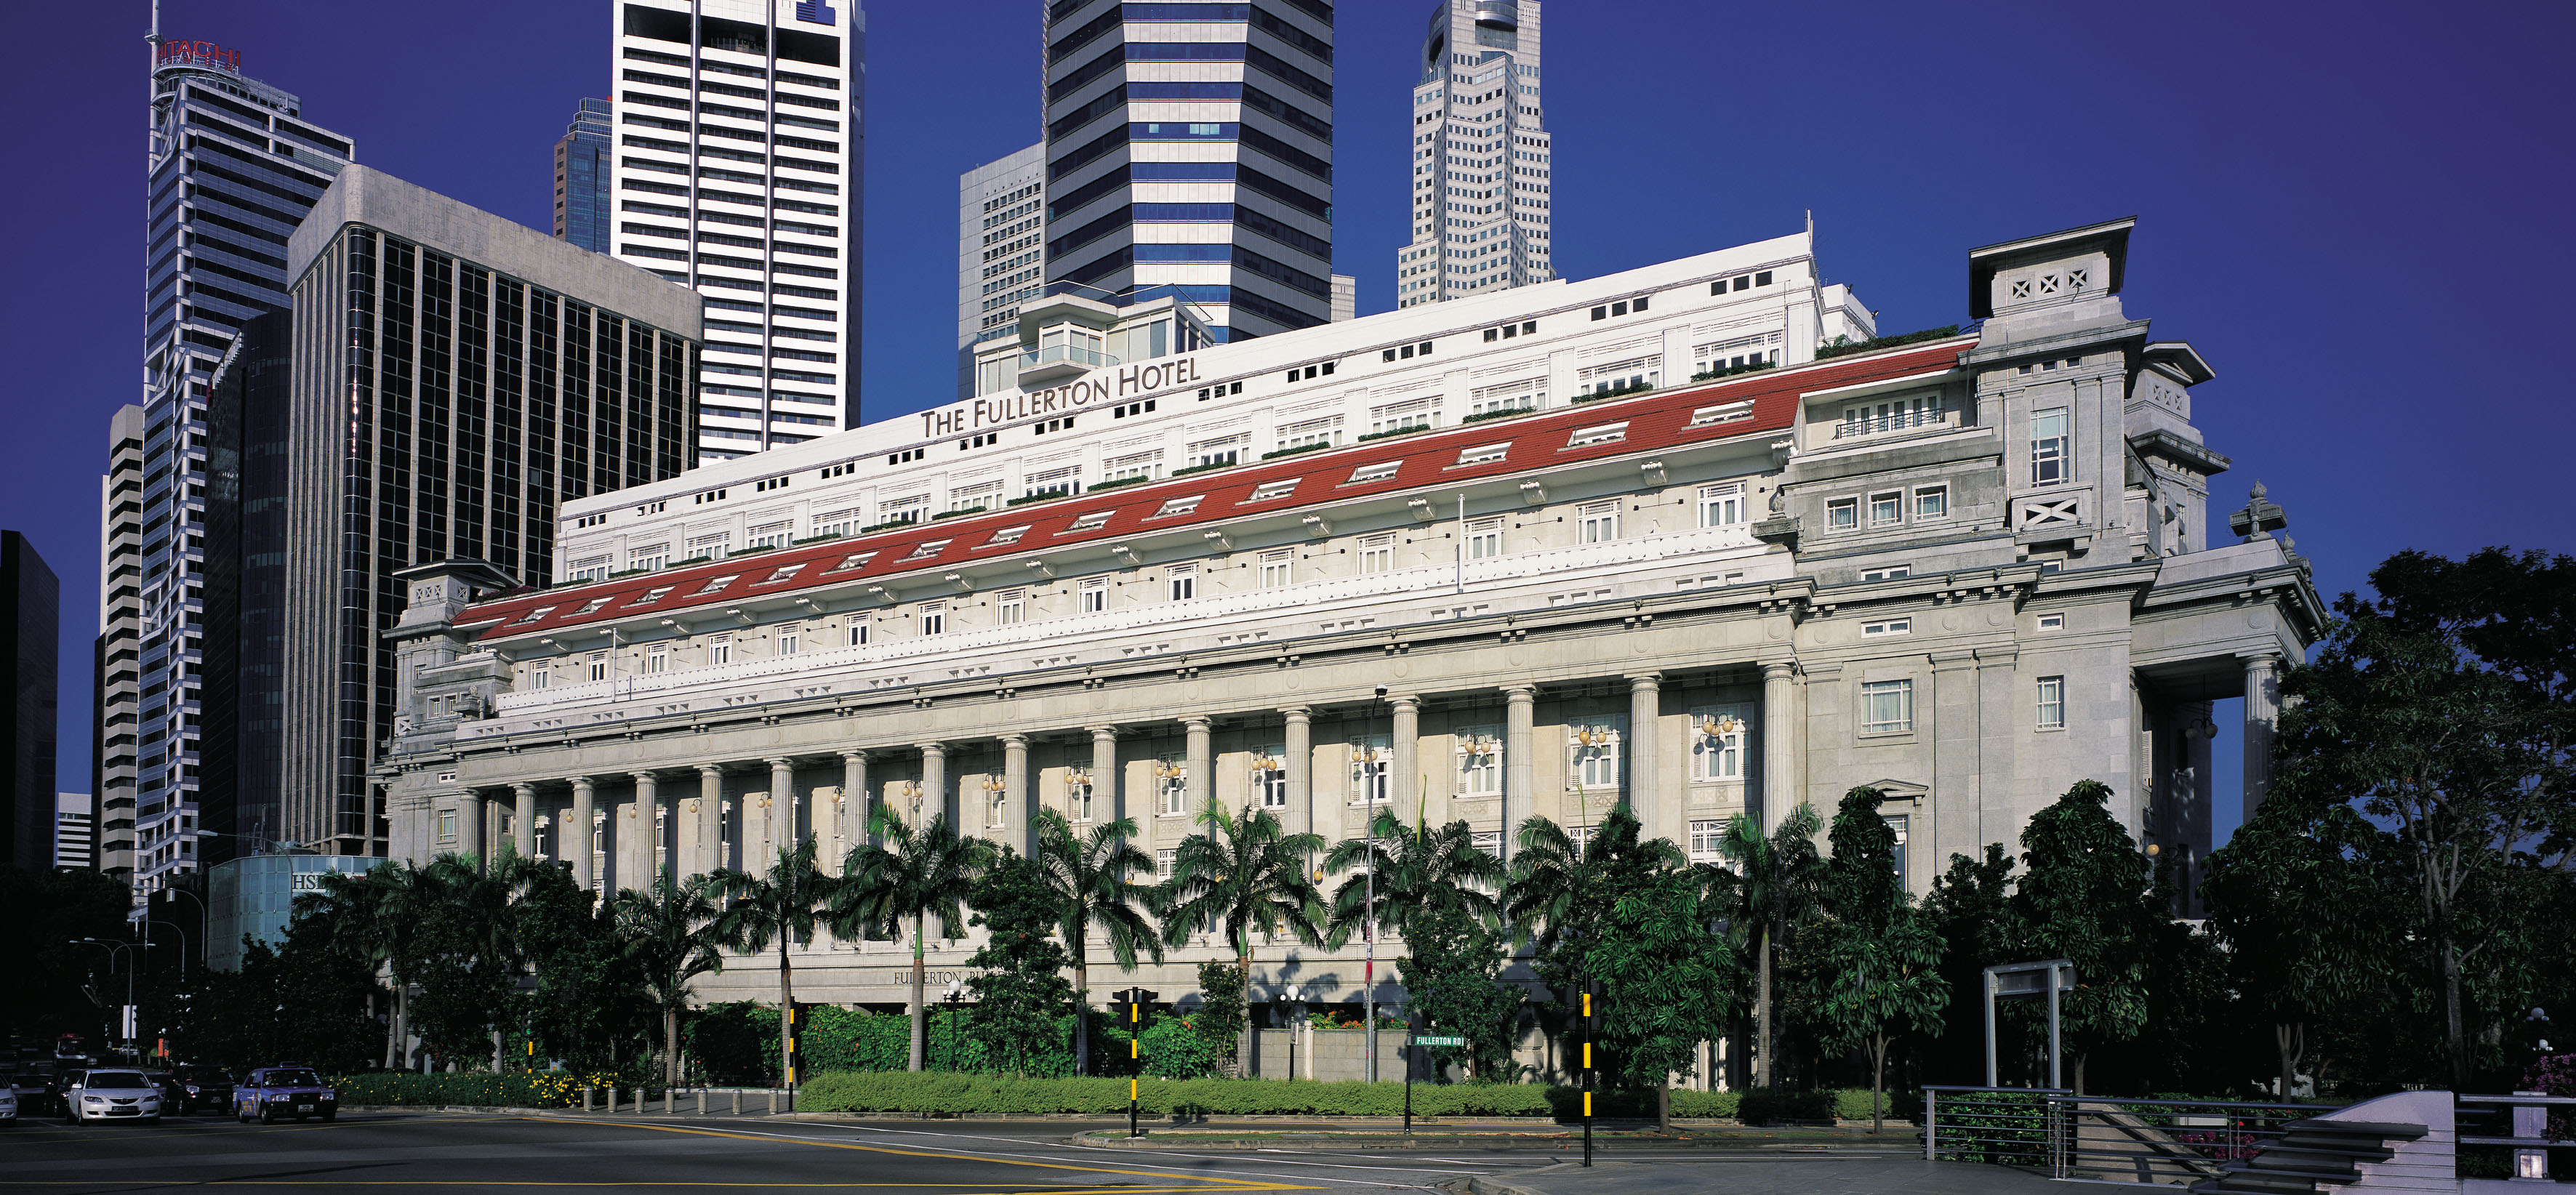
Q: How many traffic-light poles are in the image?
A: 4